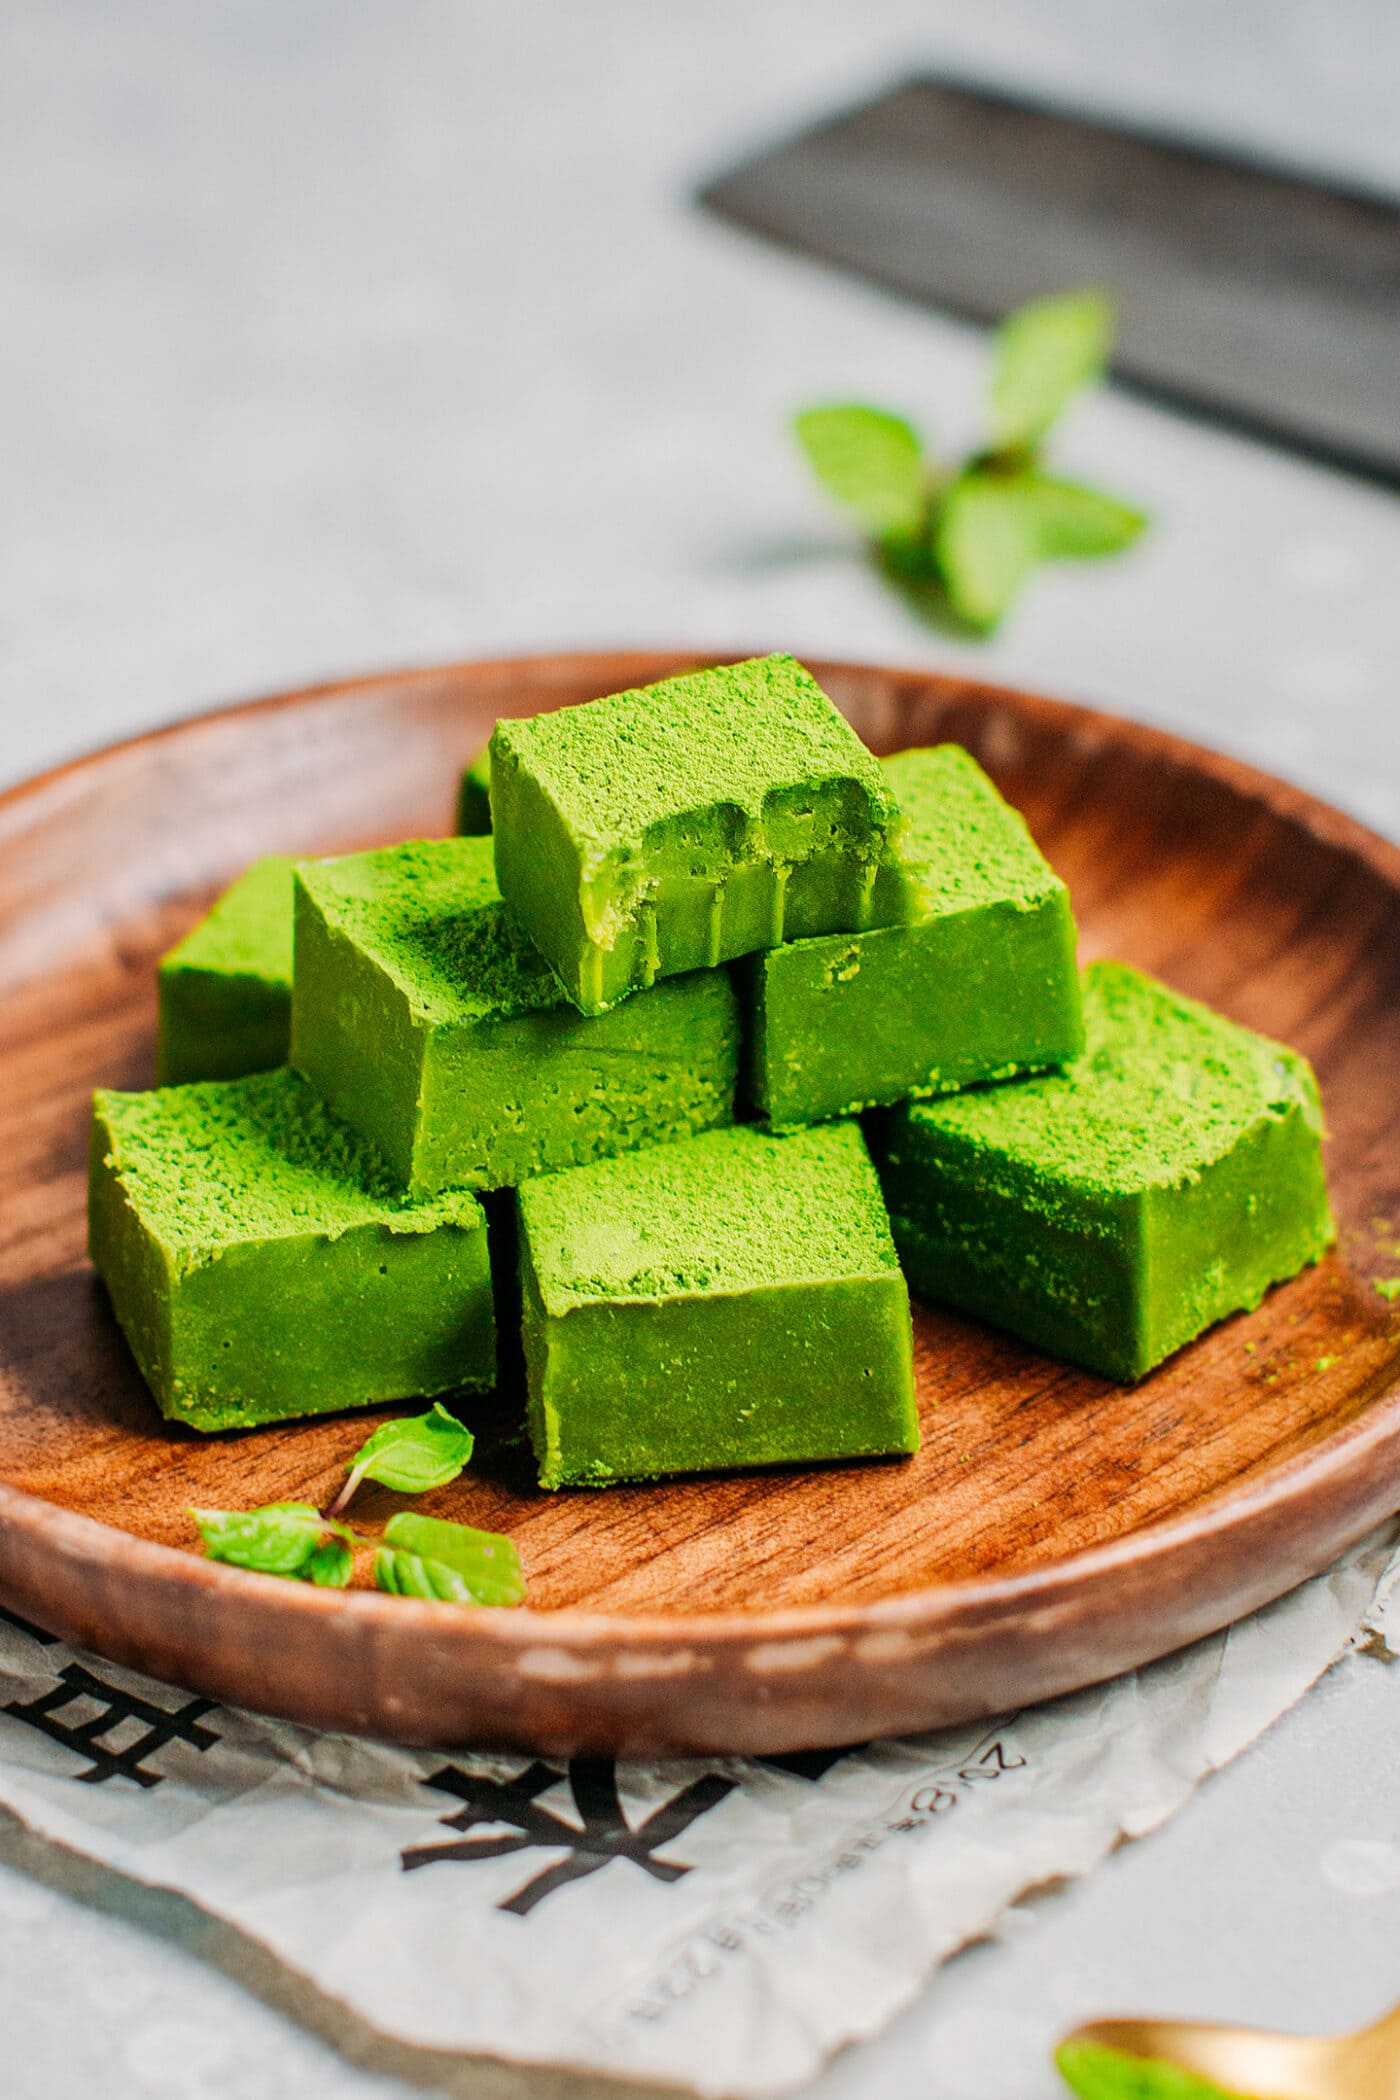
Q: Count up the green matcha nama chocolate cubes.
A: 8